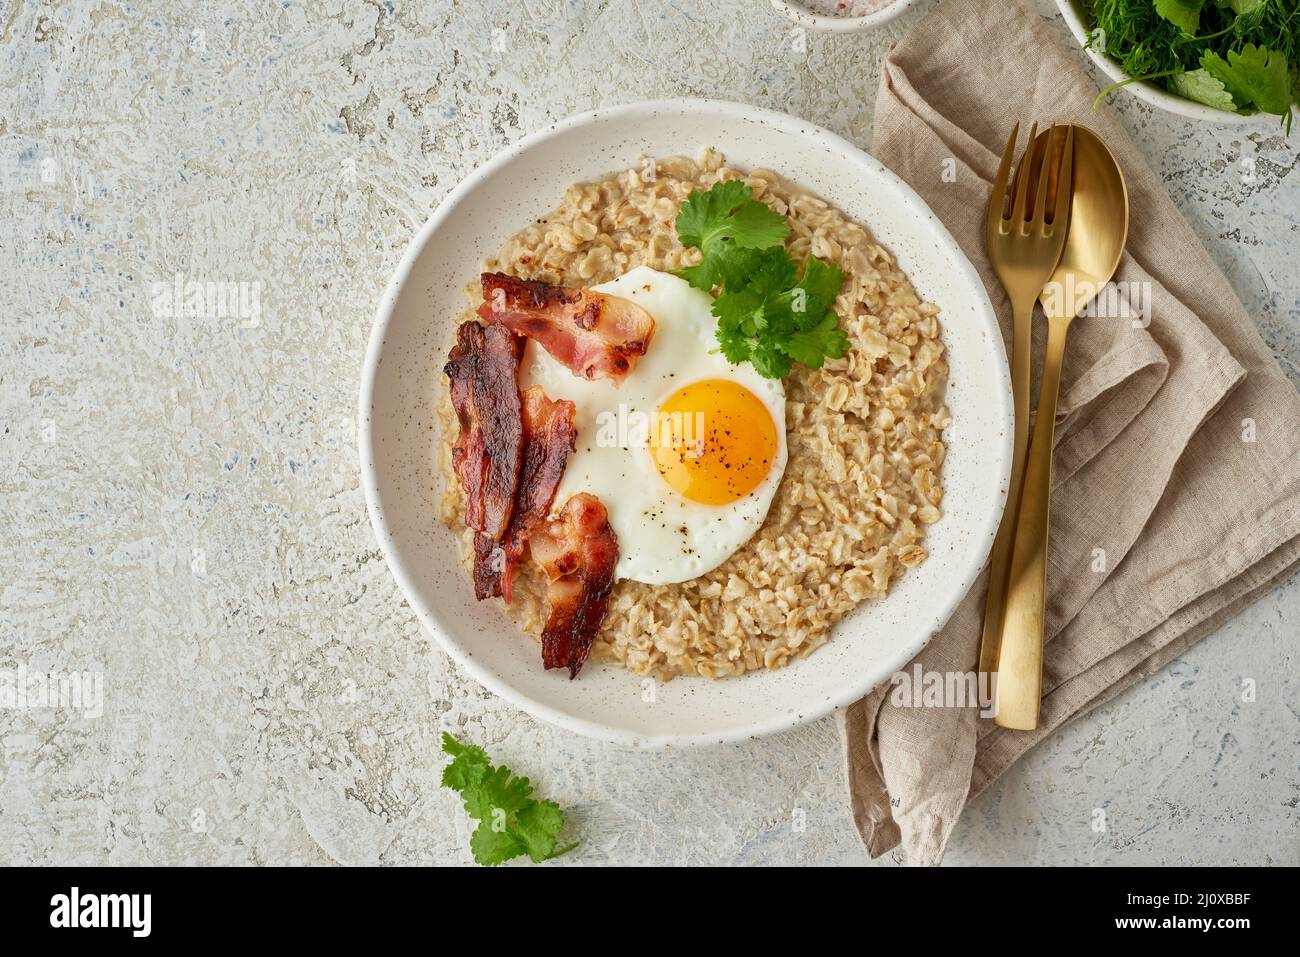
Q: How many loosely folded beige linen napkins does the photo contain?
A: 1